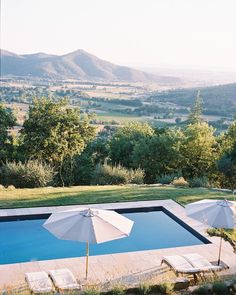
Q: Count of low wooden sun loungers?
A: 4